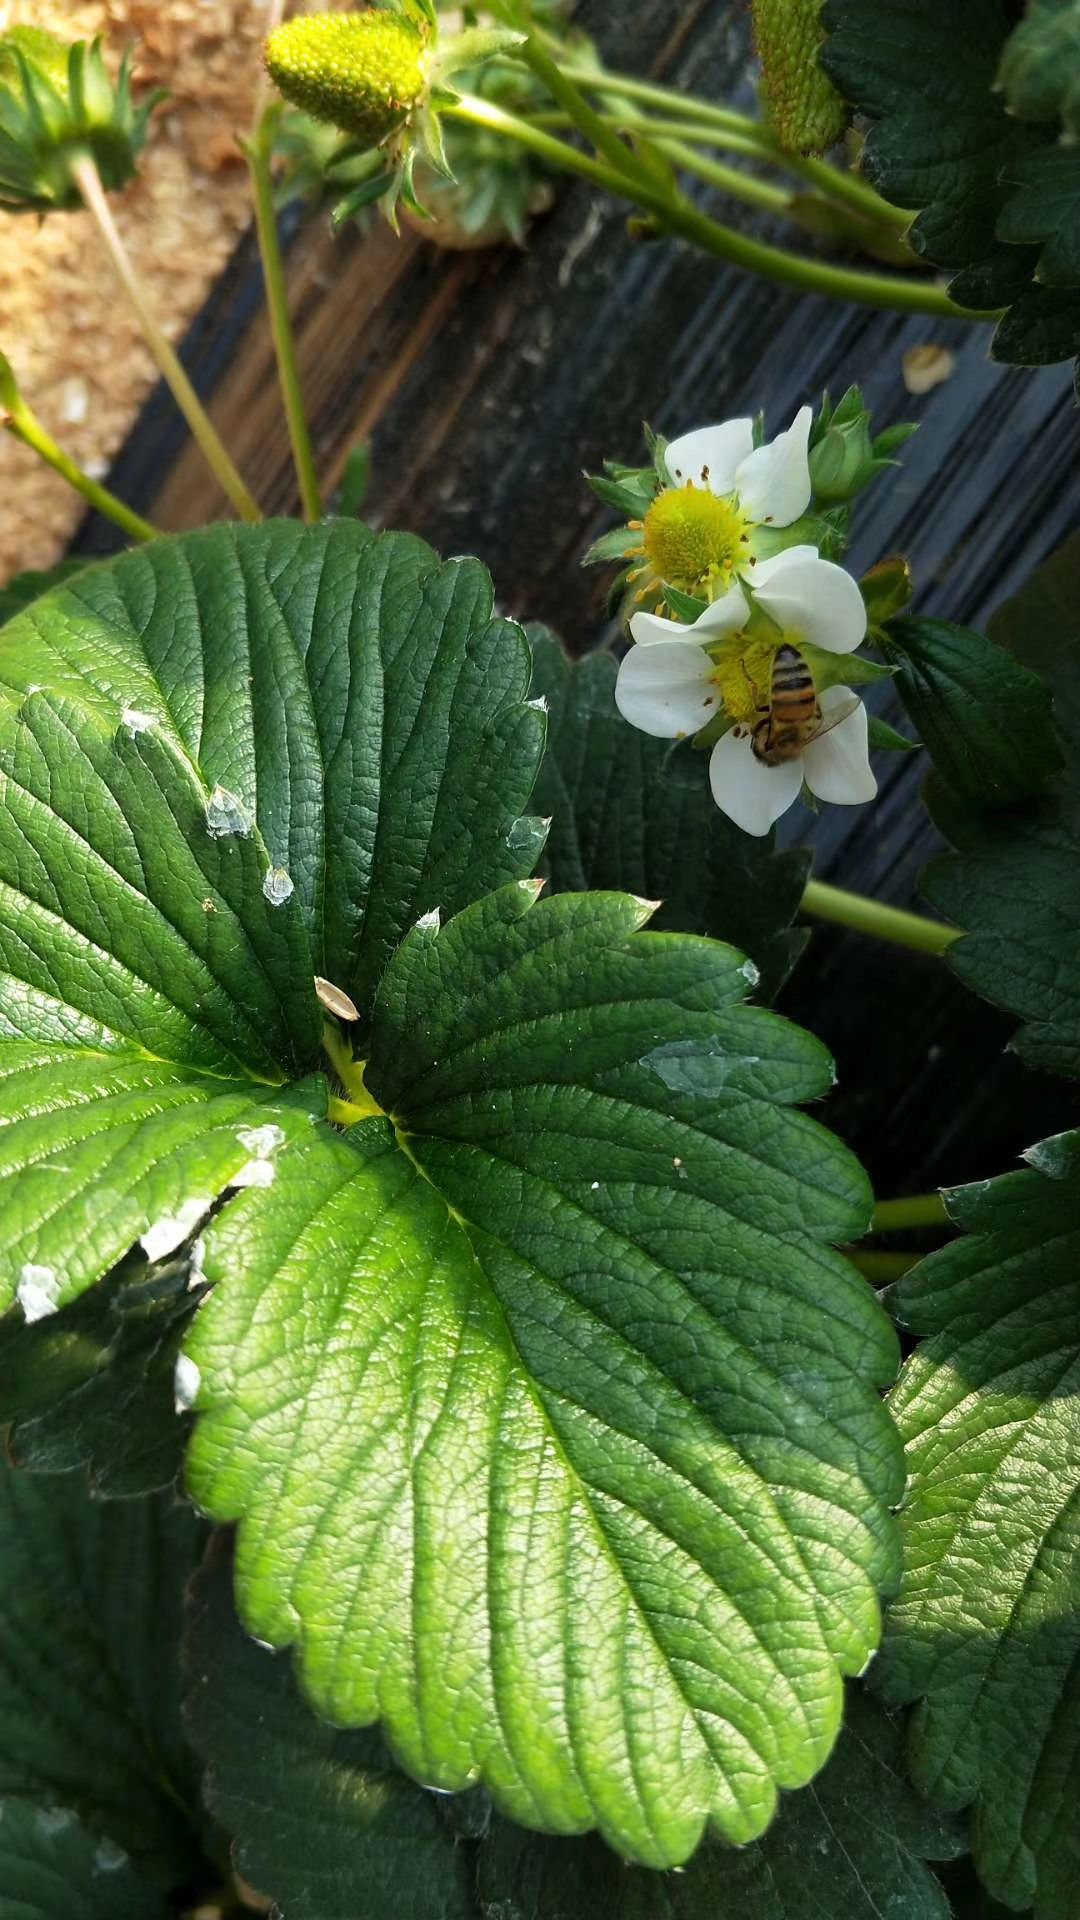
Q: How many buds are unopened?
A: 1